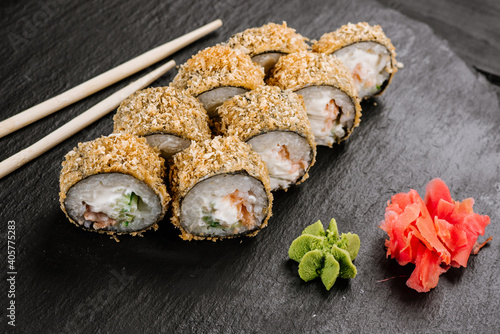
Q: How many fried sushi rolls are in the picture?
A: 8